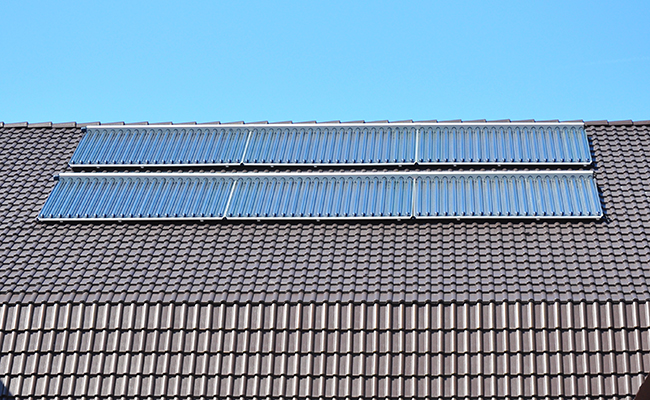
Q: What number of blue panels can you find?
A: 6